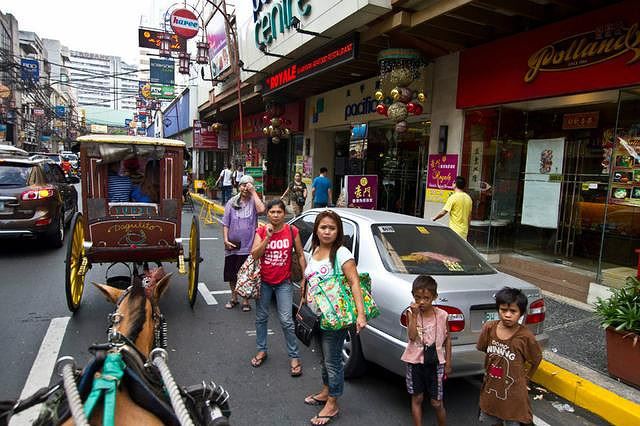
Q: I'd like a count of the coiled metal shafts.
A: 2